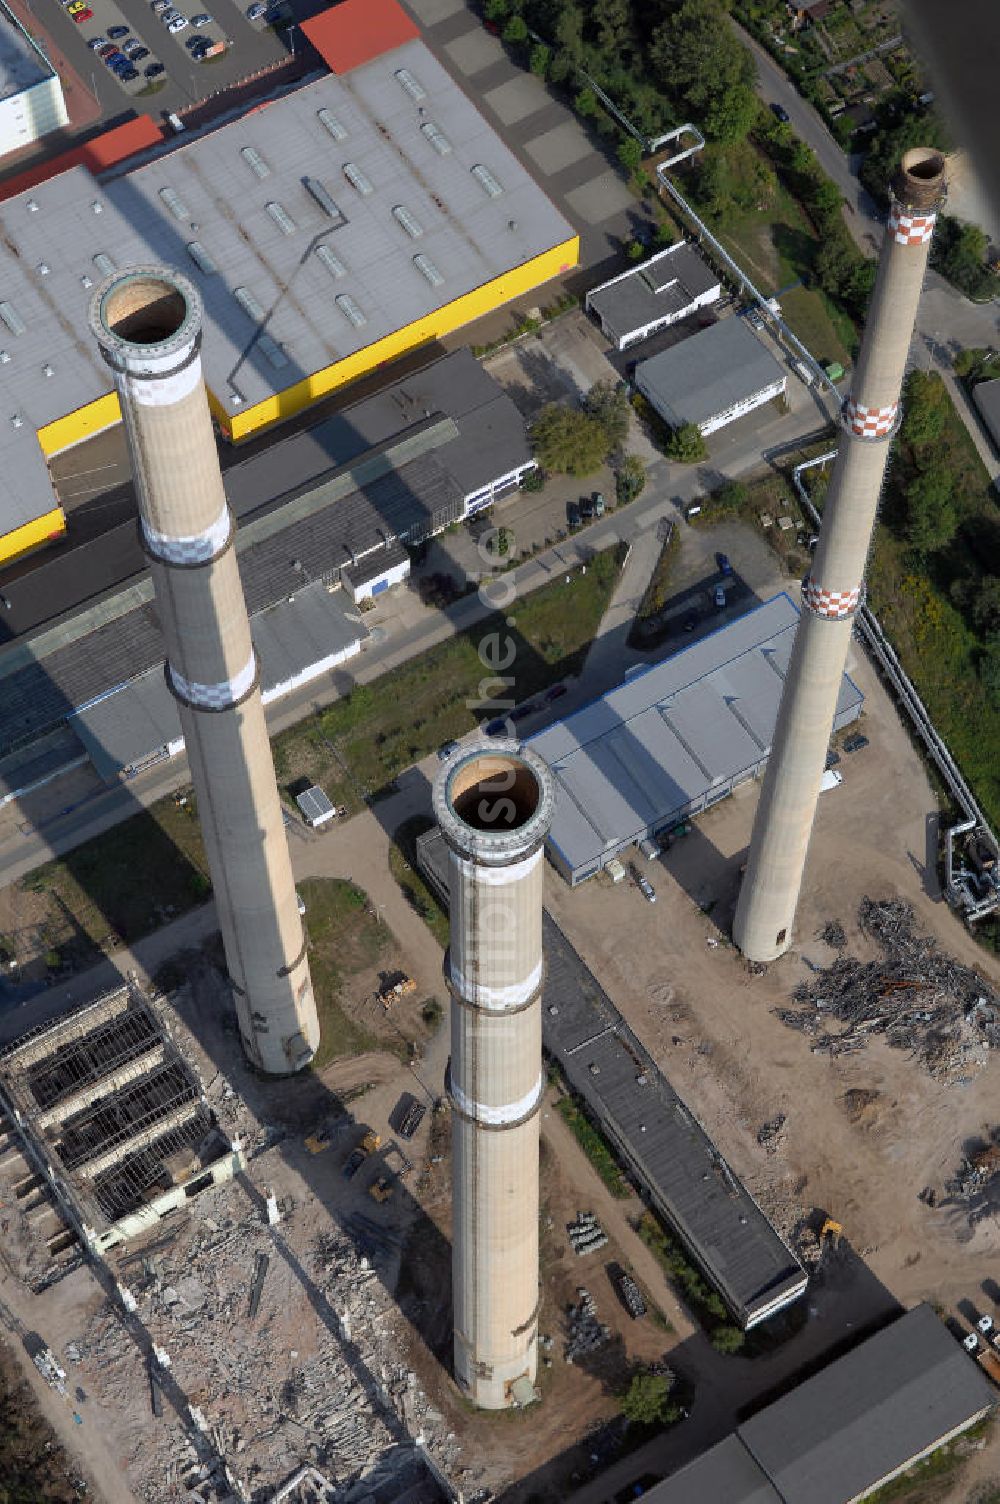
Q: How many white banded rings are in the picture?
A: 6